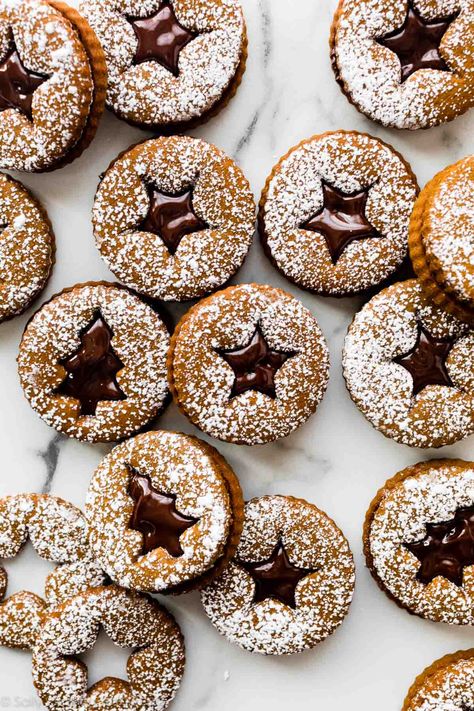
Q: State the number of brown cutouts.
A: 11